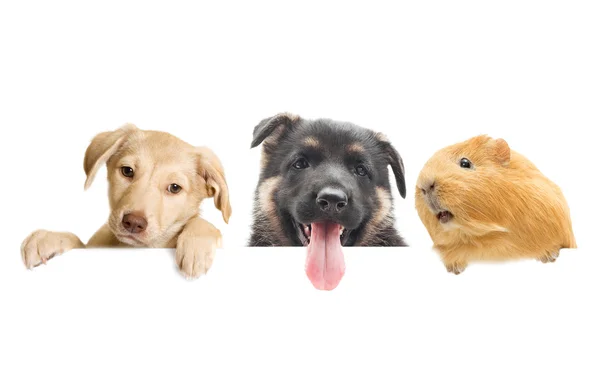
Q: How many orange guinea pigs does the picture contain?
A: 1